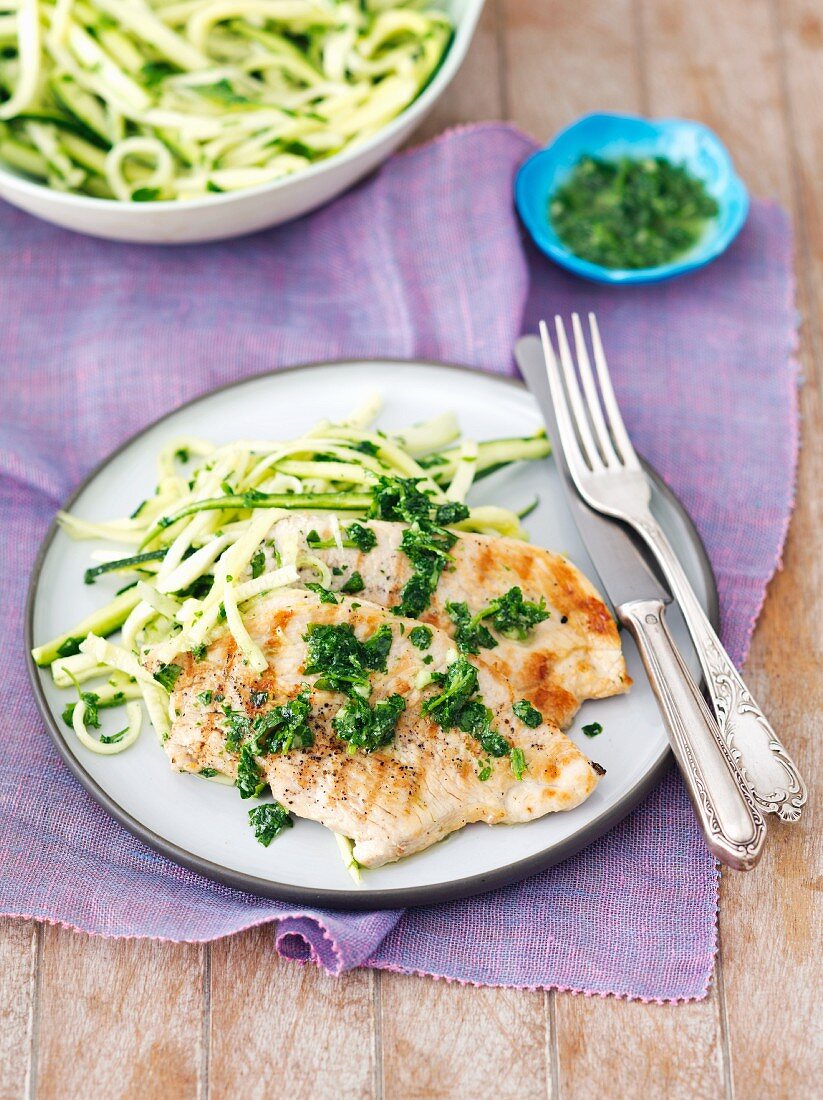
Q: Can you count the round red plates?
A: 0